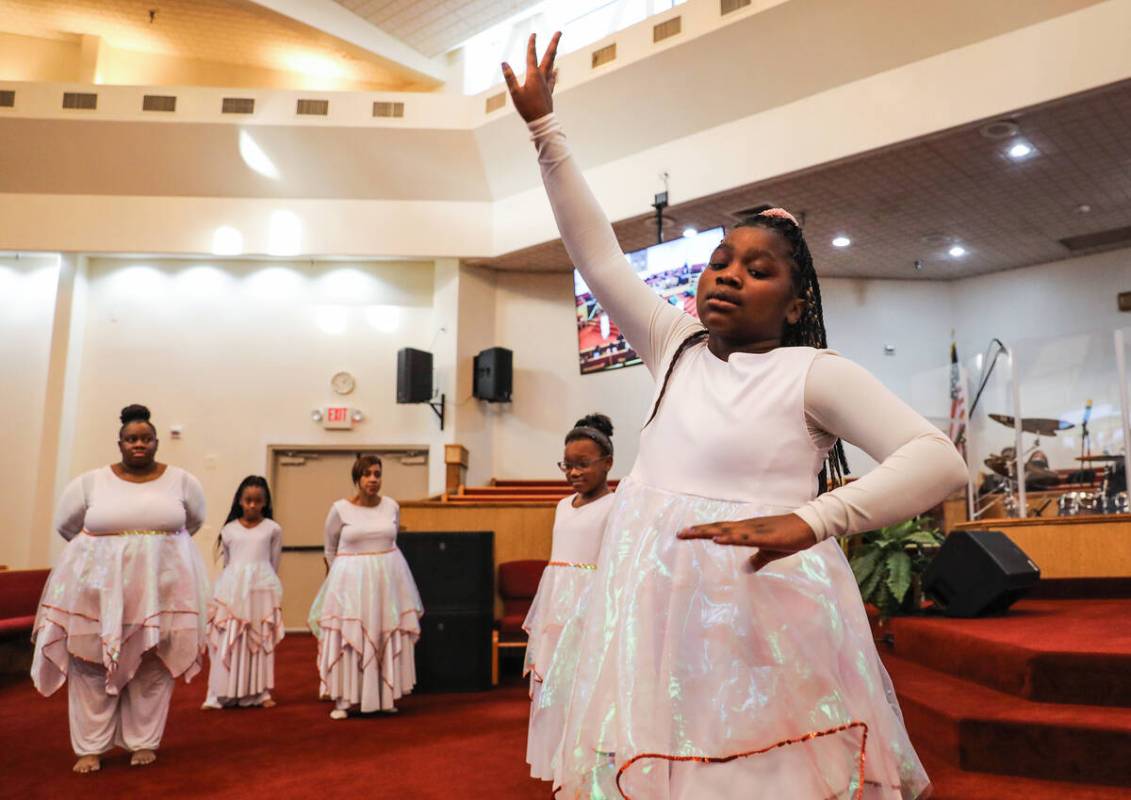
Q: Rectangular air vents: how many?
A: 10